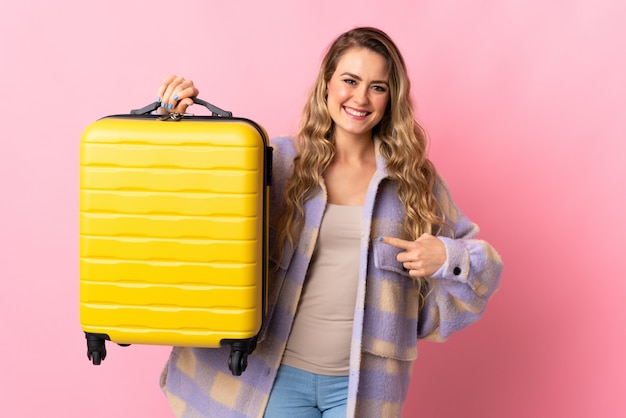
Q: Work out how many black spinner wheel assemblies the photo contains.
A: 2